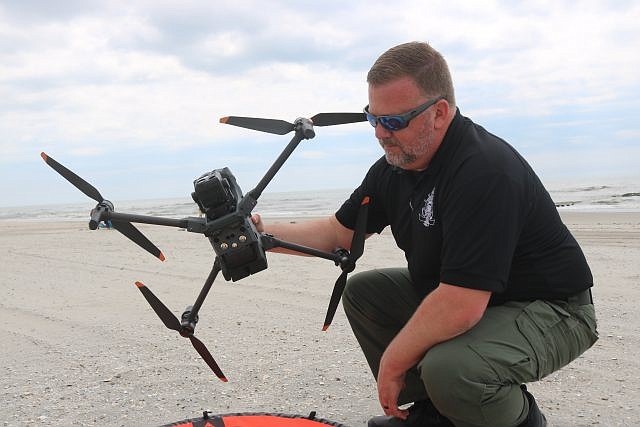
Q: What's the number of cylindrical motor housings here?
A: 4